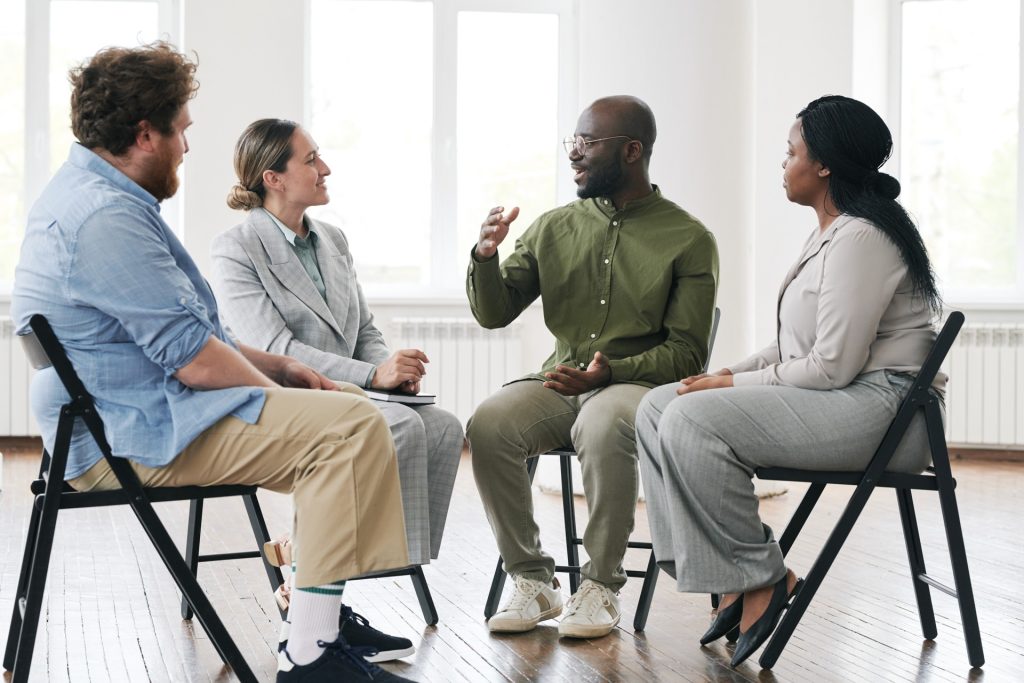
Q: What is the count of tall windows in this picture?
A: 3